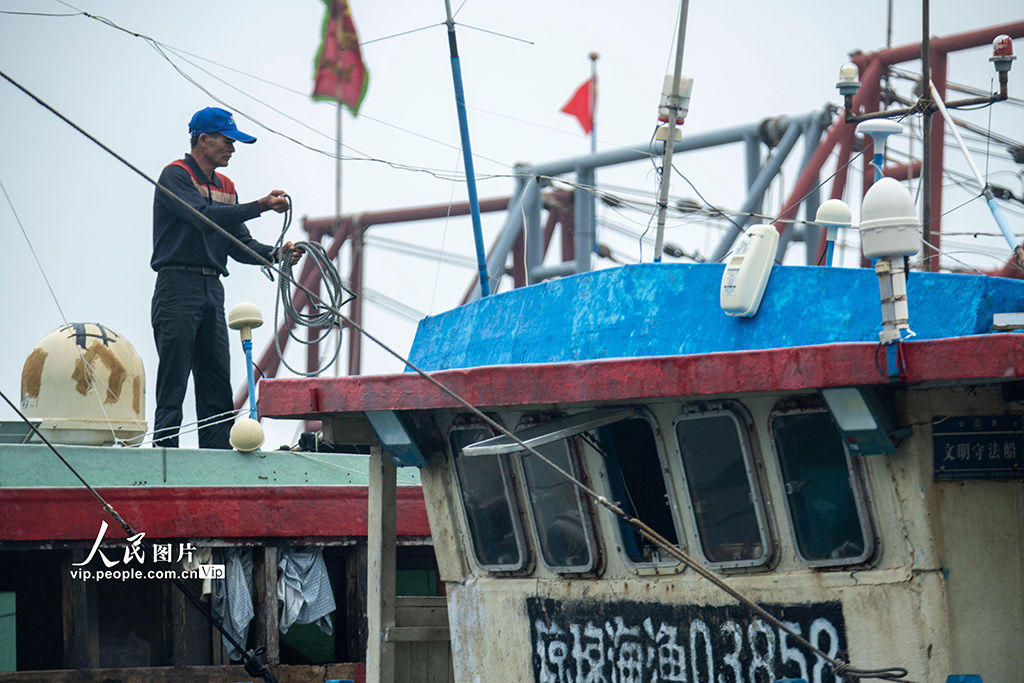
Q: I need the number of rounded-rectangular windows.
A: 5